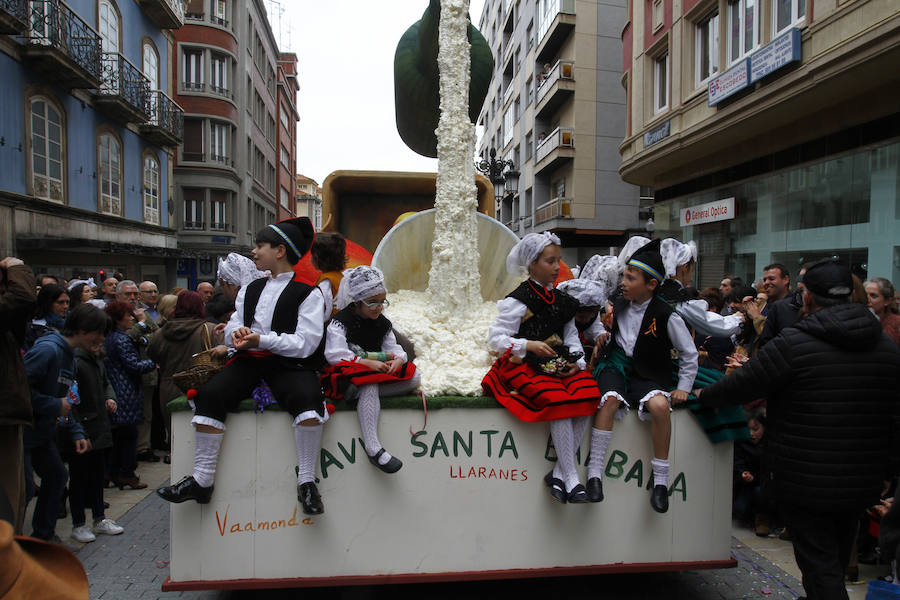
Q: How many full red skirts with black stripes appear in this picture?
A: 2